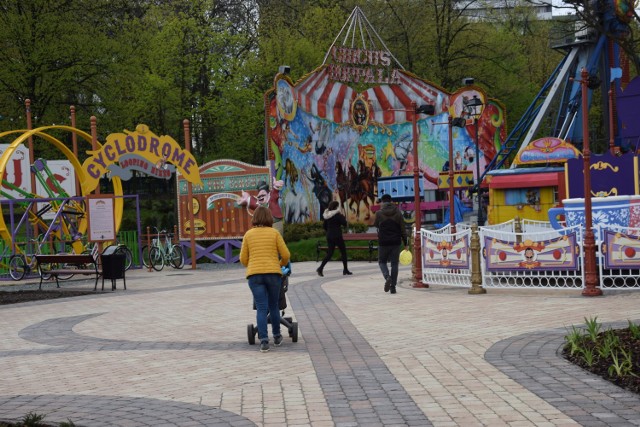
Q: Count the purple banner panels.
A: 3